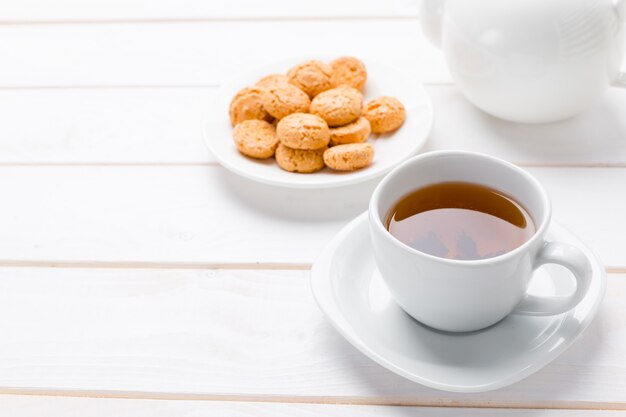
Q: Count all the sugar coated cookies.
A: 12